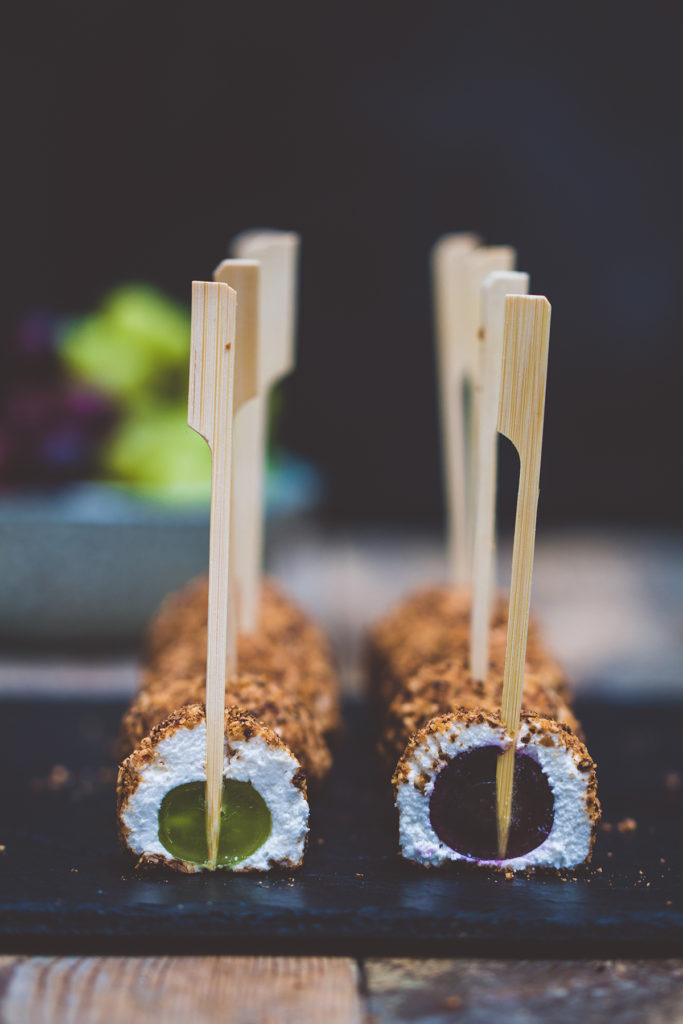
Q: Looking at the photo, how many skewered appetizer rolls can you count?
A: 7